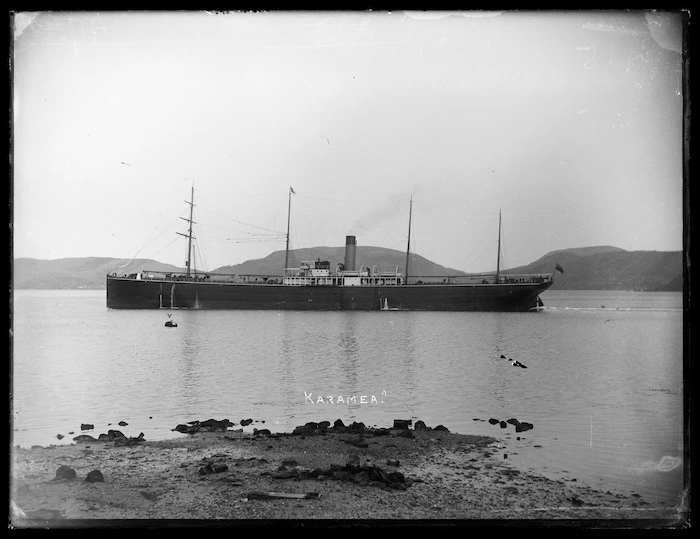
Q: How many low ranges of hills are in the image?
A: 3